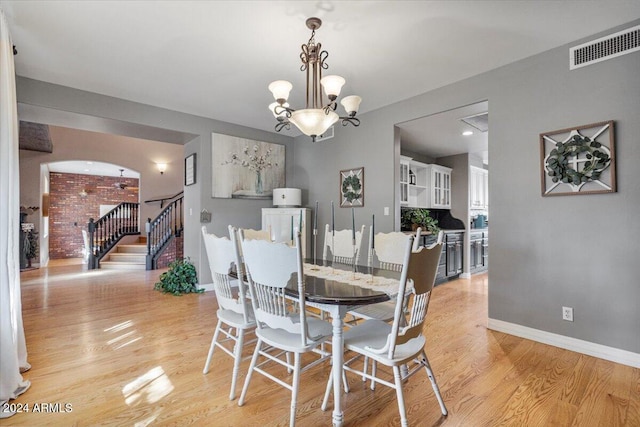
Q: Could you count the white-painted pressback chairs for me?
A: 6